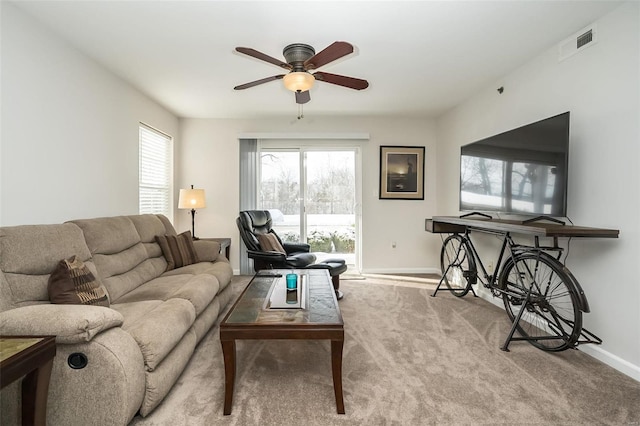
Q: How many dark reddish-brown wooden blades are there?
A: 5